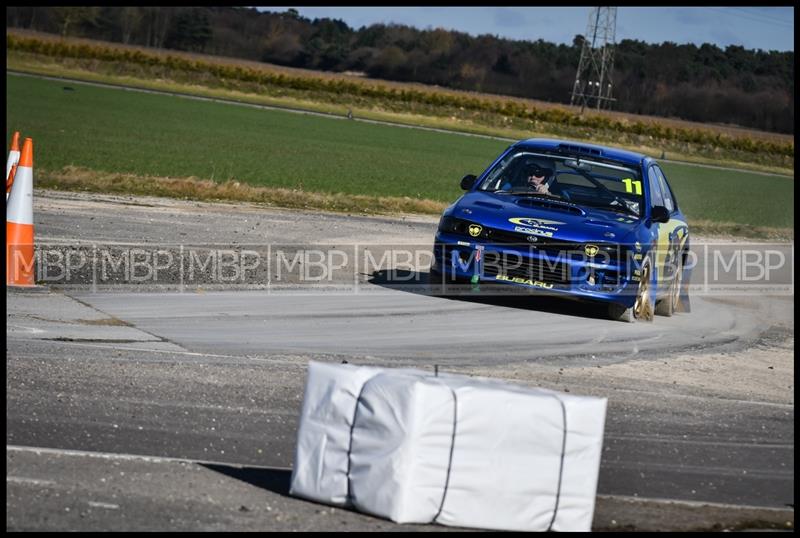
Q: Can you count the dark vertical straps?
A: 3